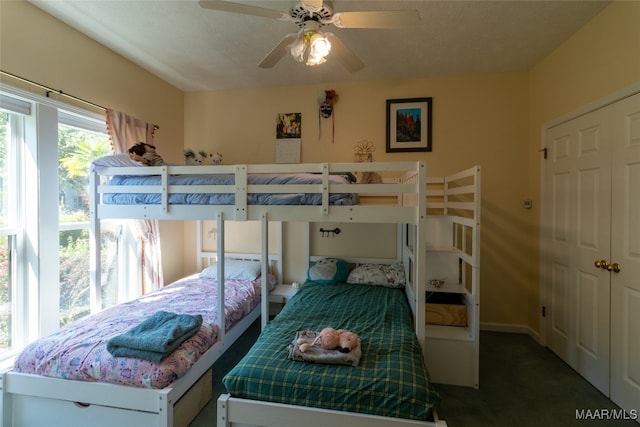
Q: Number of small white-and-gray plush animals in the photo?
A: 2